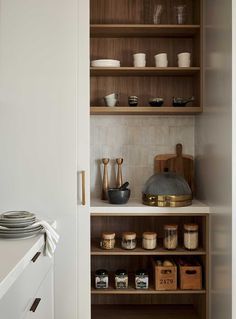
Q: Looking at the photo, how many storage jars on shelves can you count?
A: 8